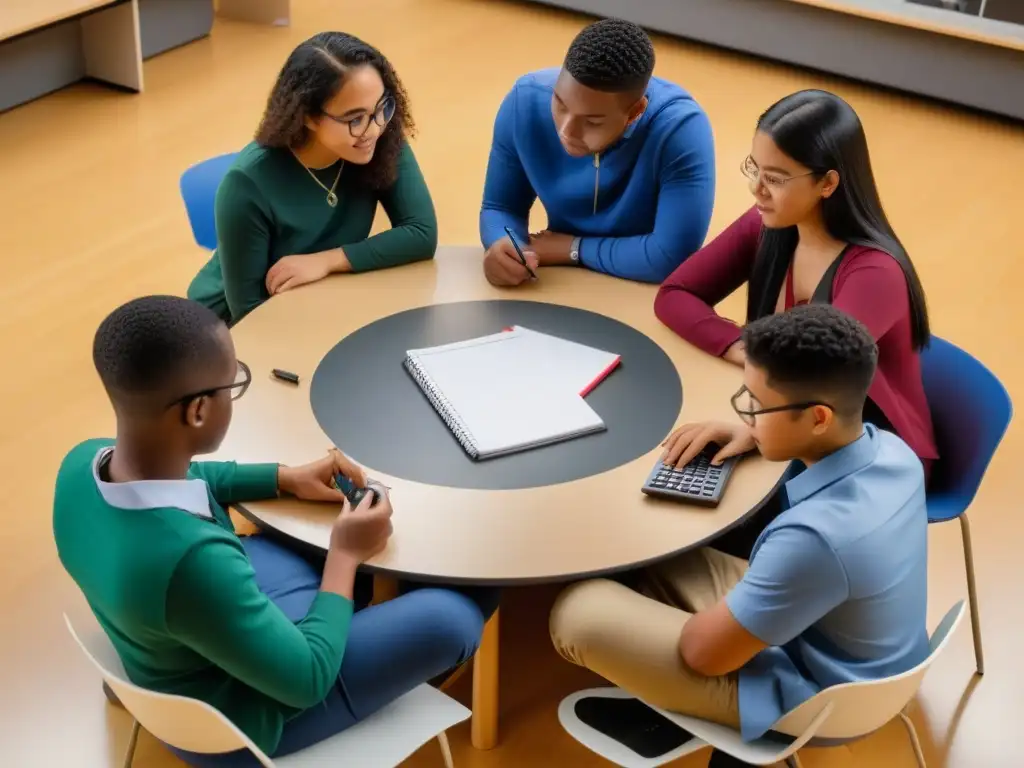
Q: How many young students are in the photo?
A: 5